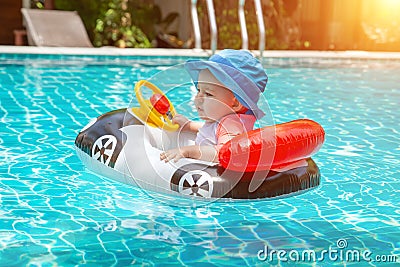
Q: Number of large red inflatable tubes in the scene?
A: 1